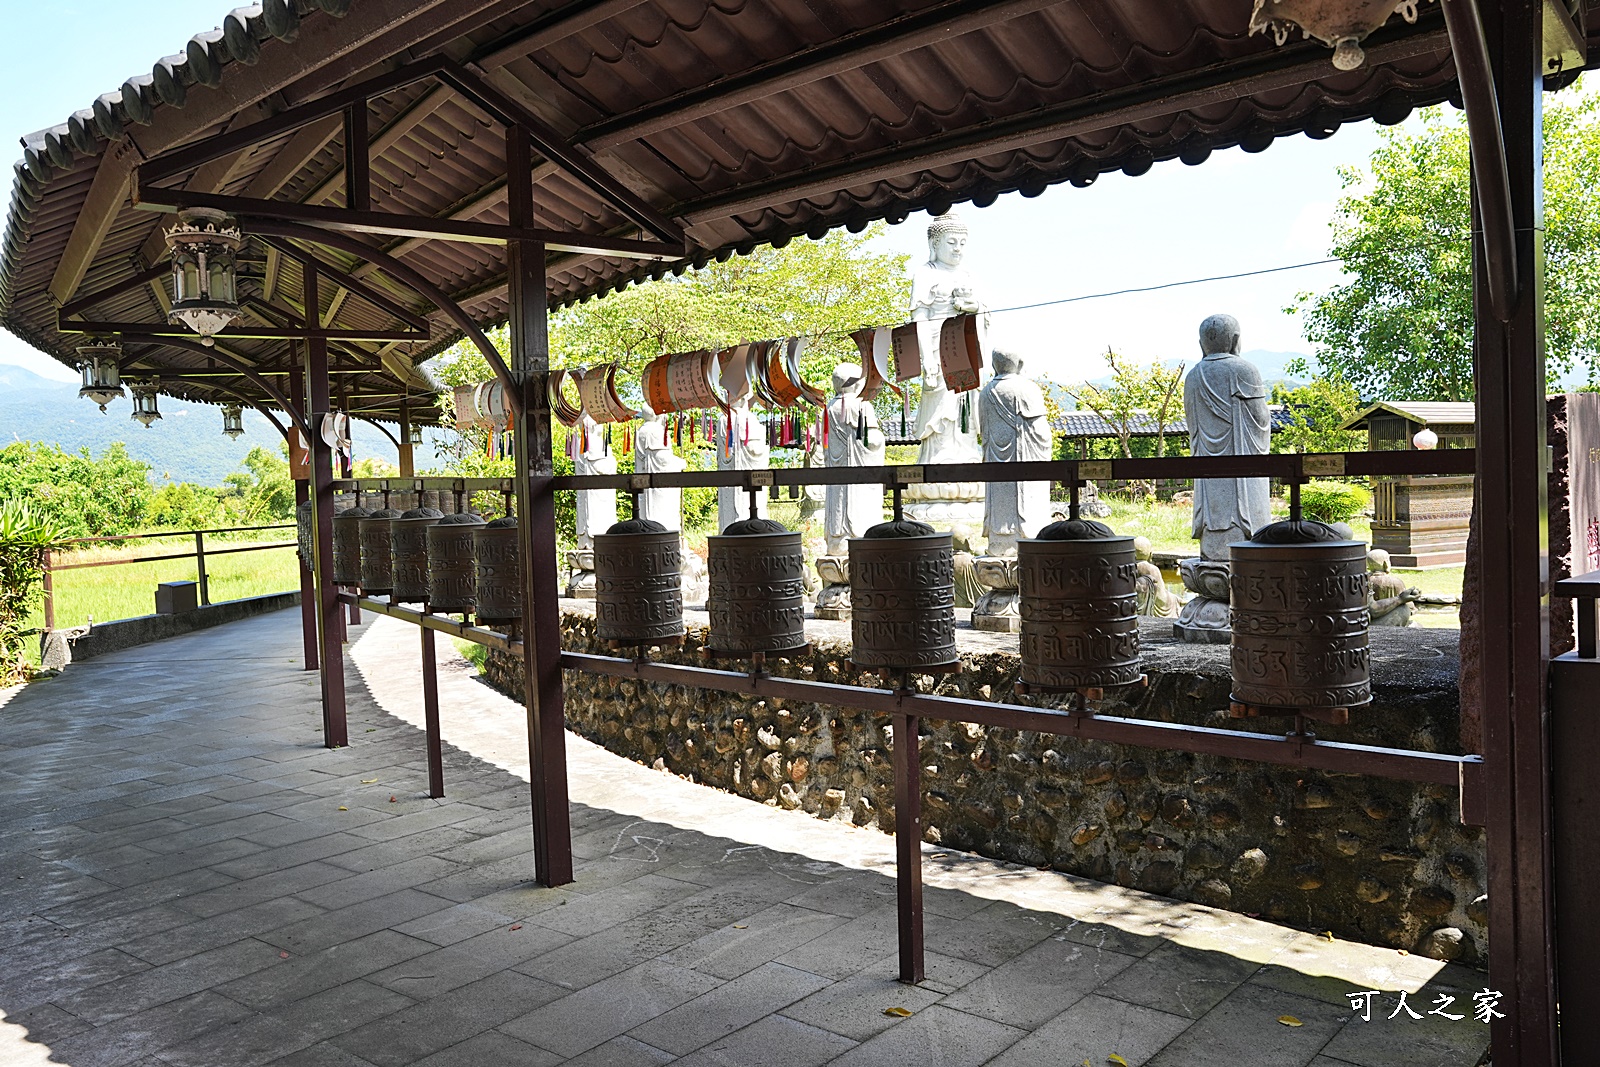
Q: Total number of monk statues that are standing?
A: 6